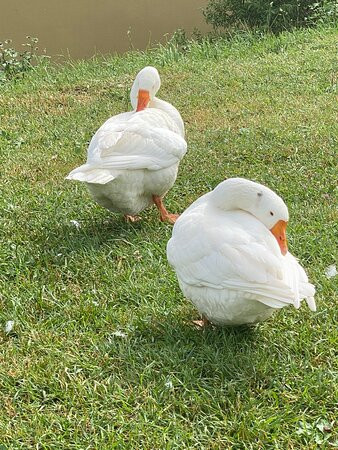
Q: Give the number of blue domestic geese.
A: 0